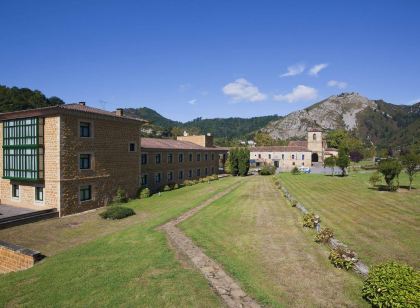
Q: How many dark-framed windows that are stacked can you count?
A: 3